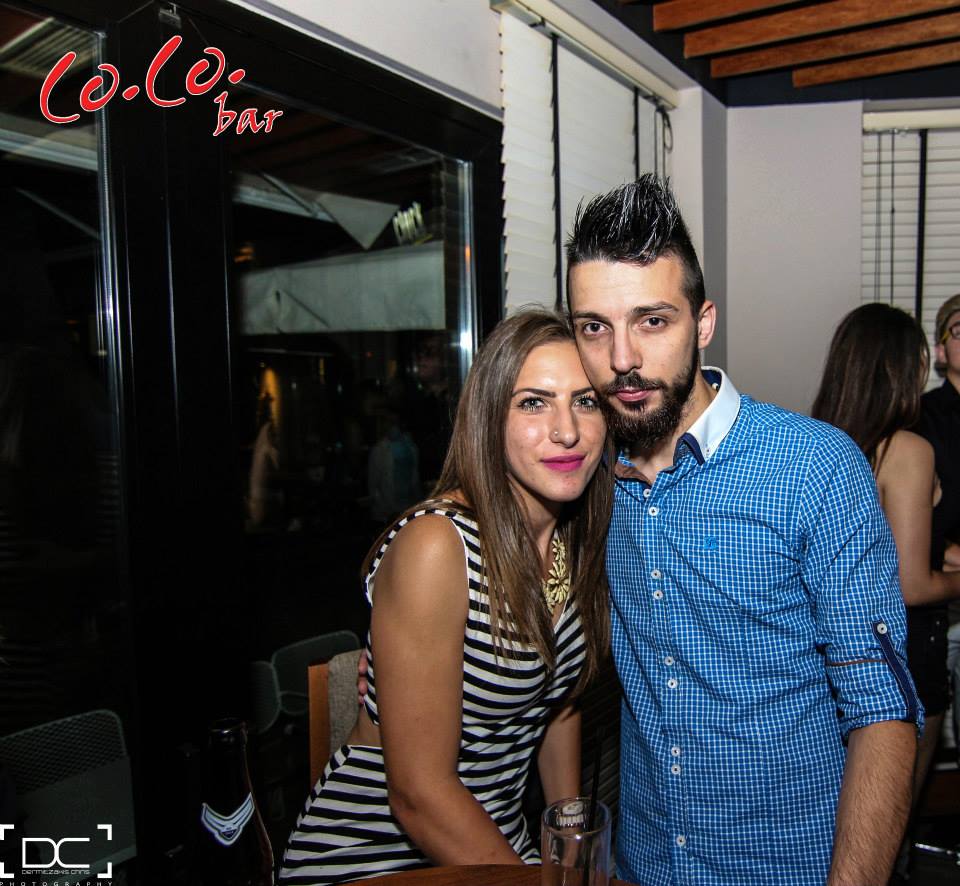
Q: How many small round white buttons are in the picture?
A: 10